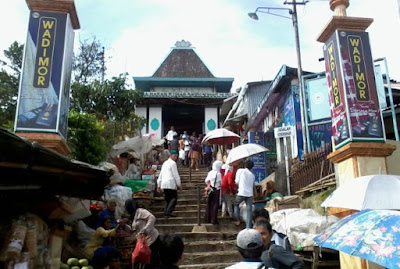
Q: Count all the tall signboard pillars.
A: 2